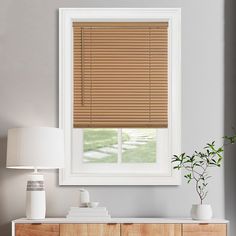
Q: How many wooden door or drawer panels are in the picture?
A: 4